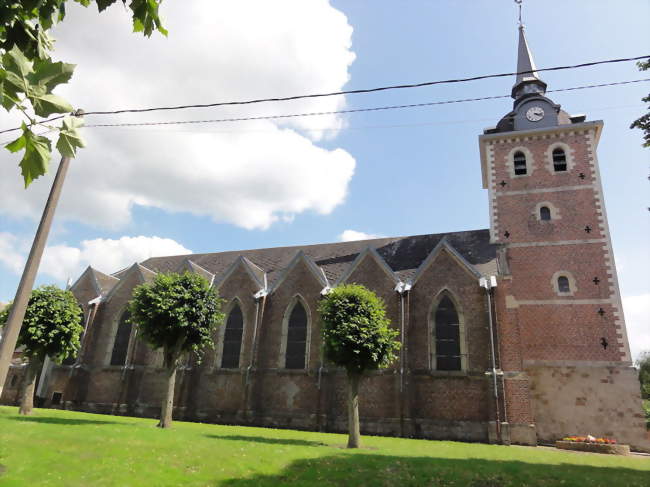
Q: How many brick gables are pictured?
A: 7